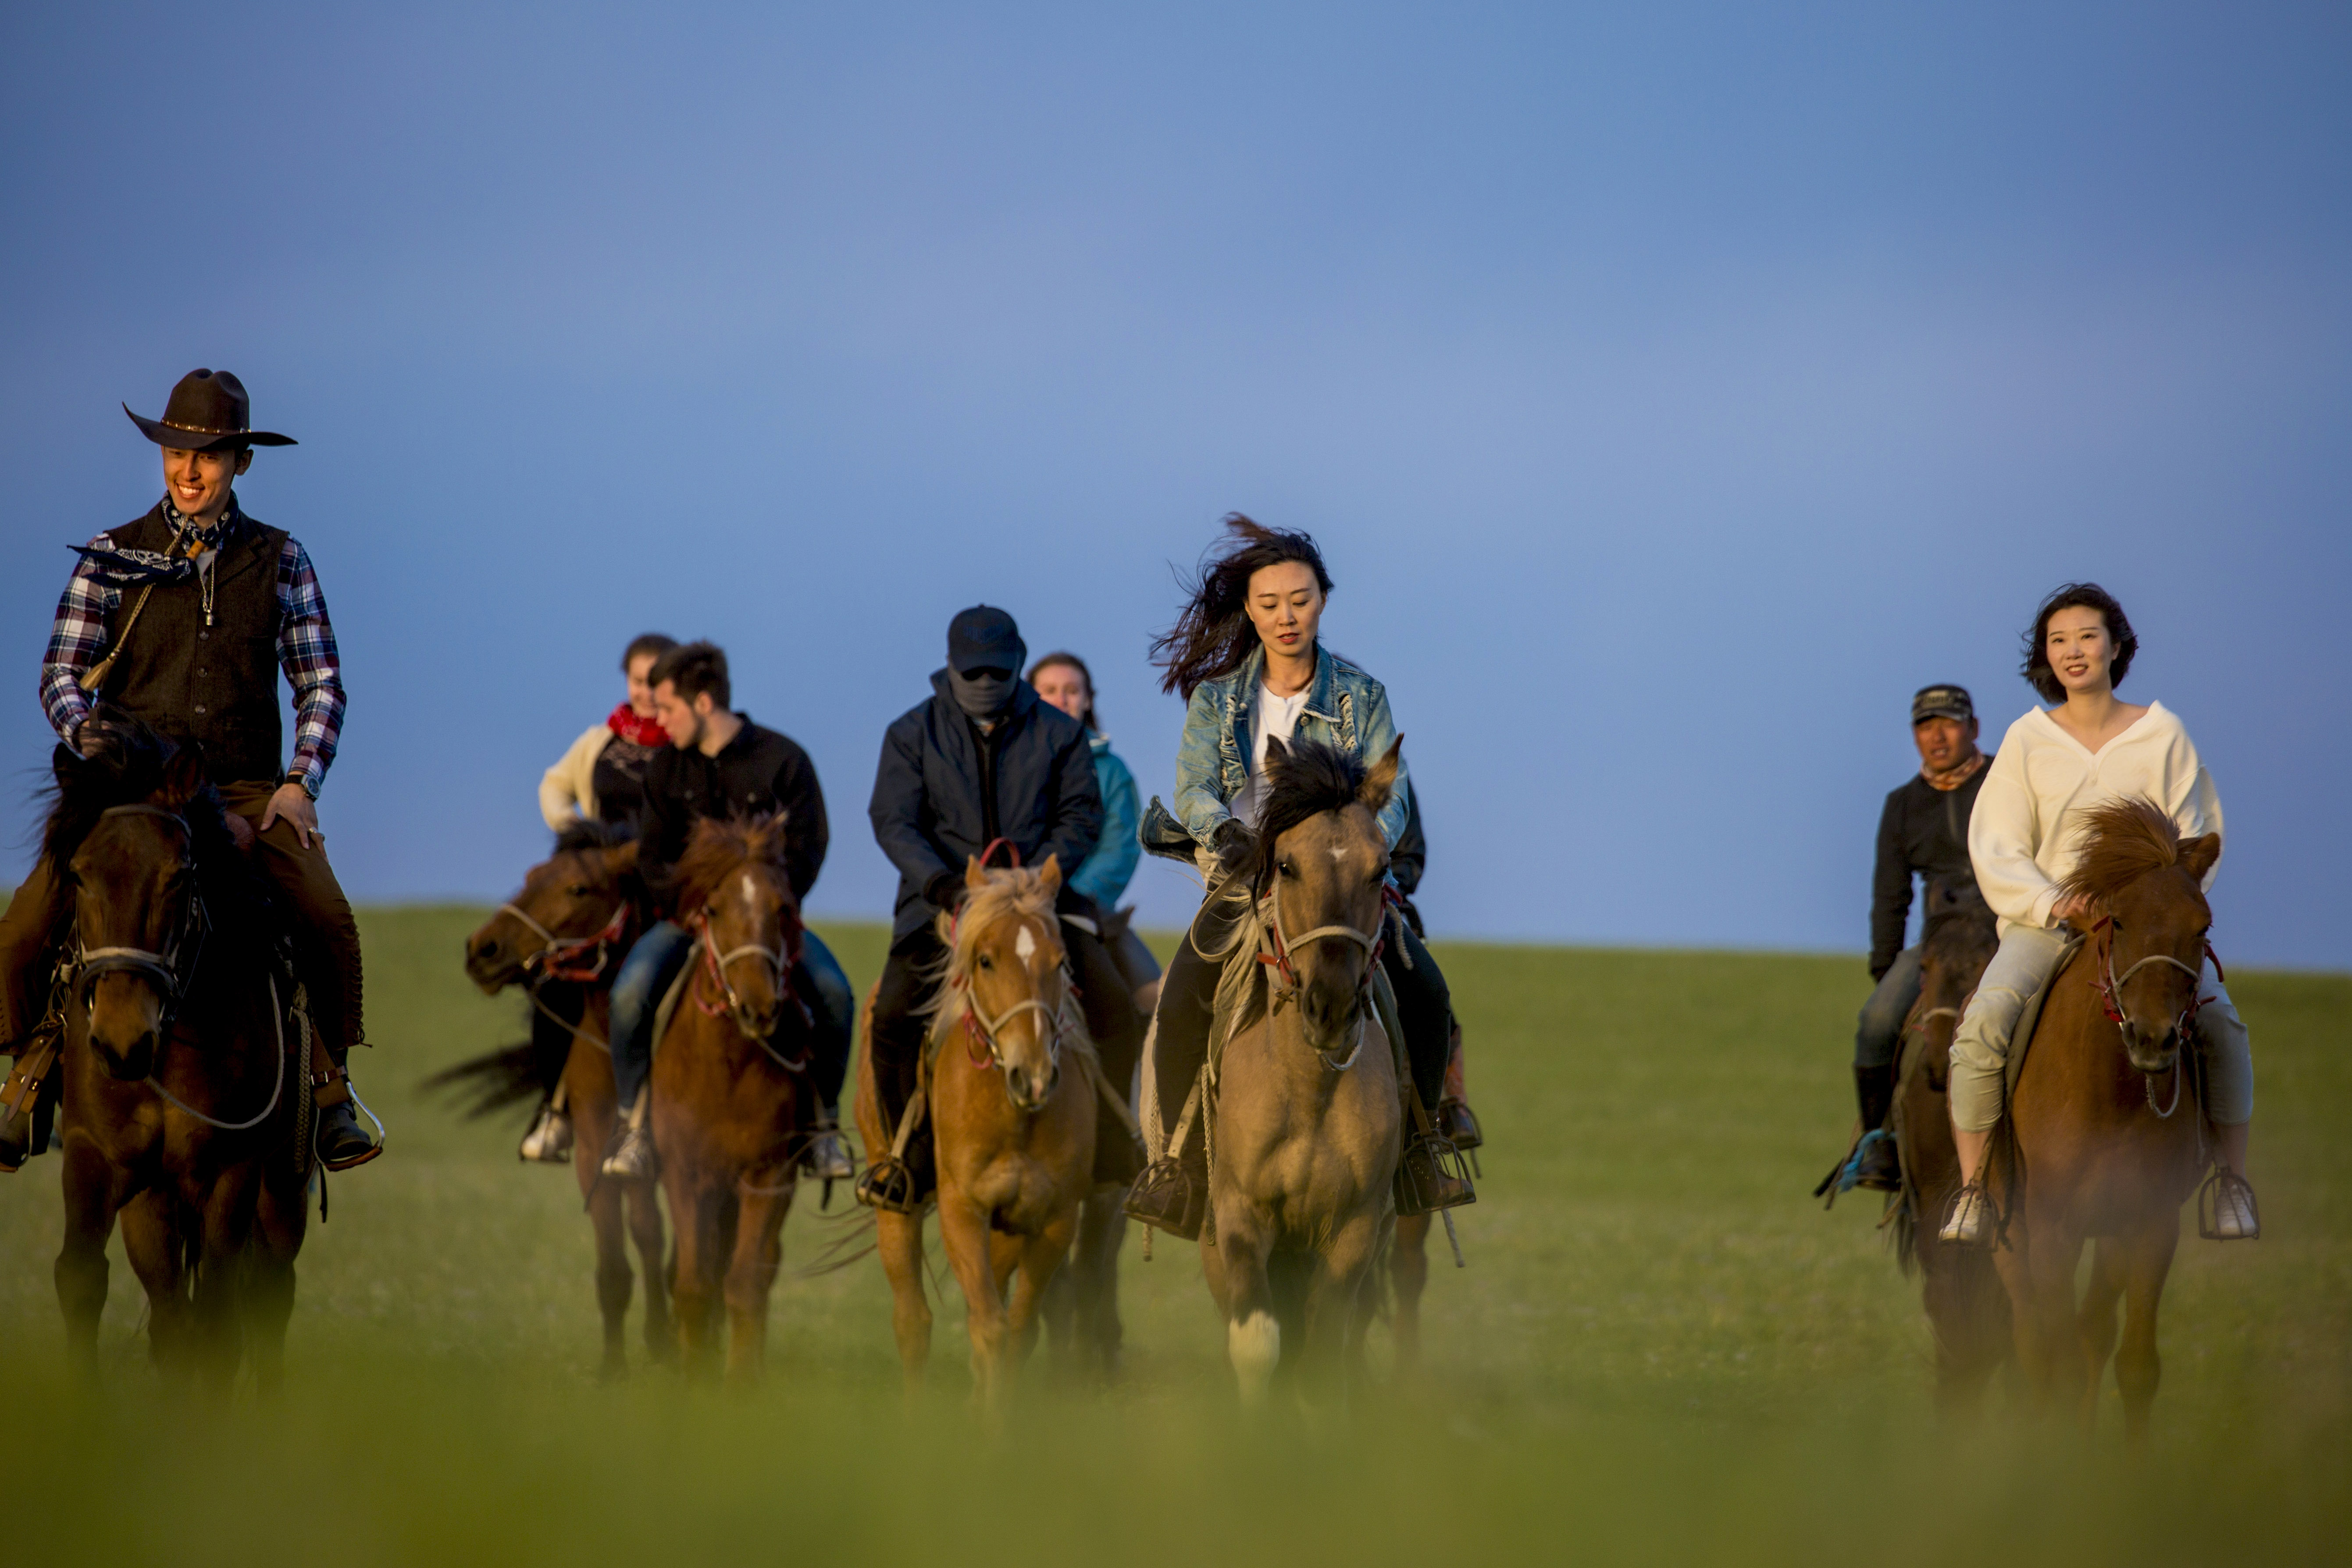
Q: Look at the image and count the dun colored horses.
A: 1